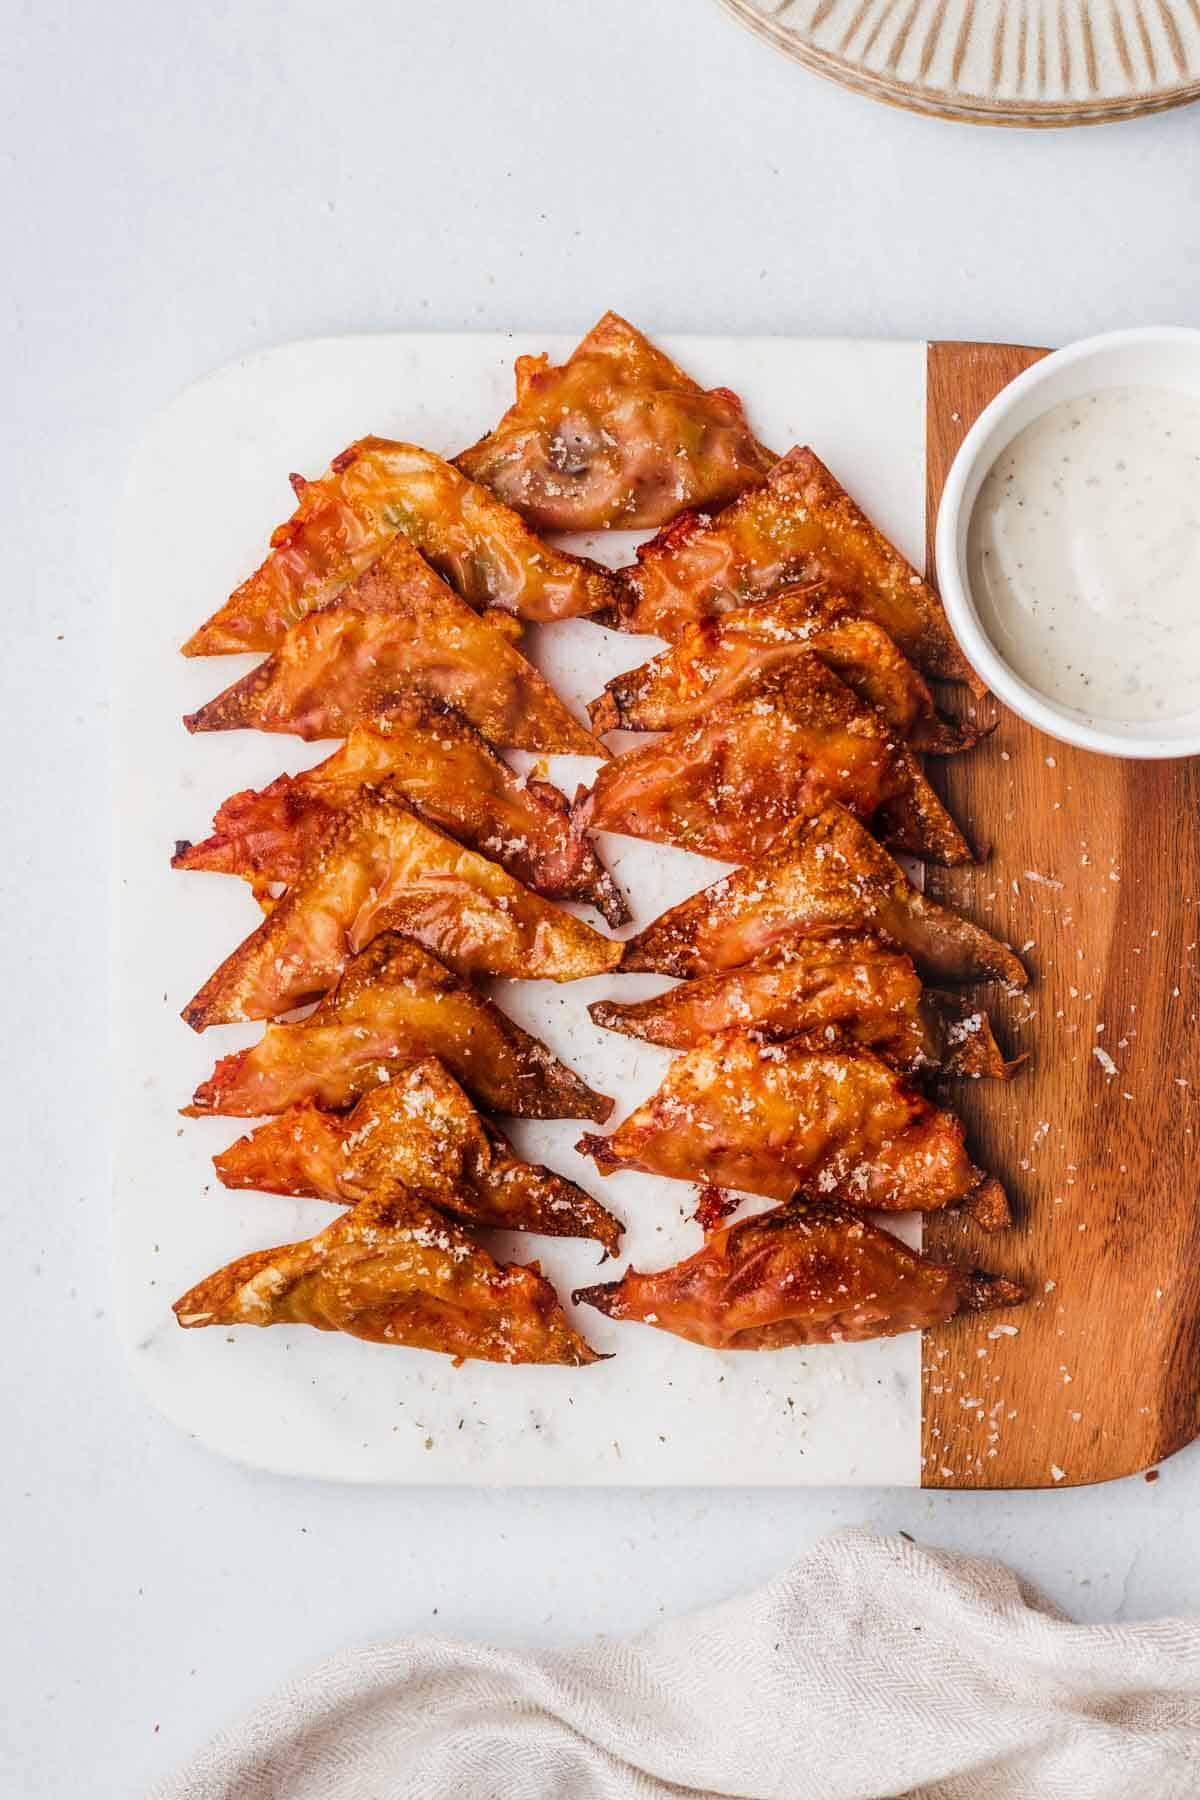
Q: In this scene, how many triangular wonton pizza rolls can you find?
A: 15